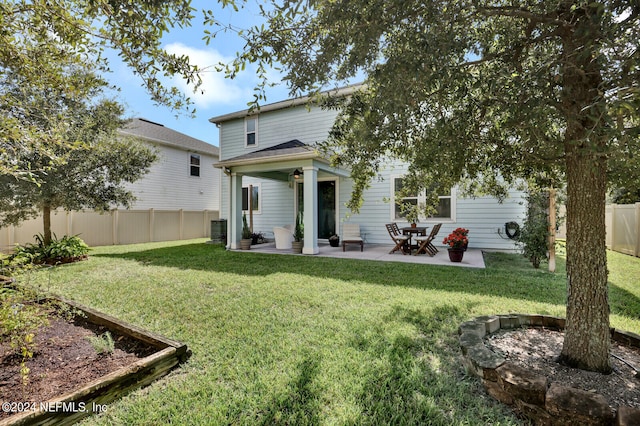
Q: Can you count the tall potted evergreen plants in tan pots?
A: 2